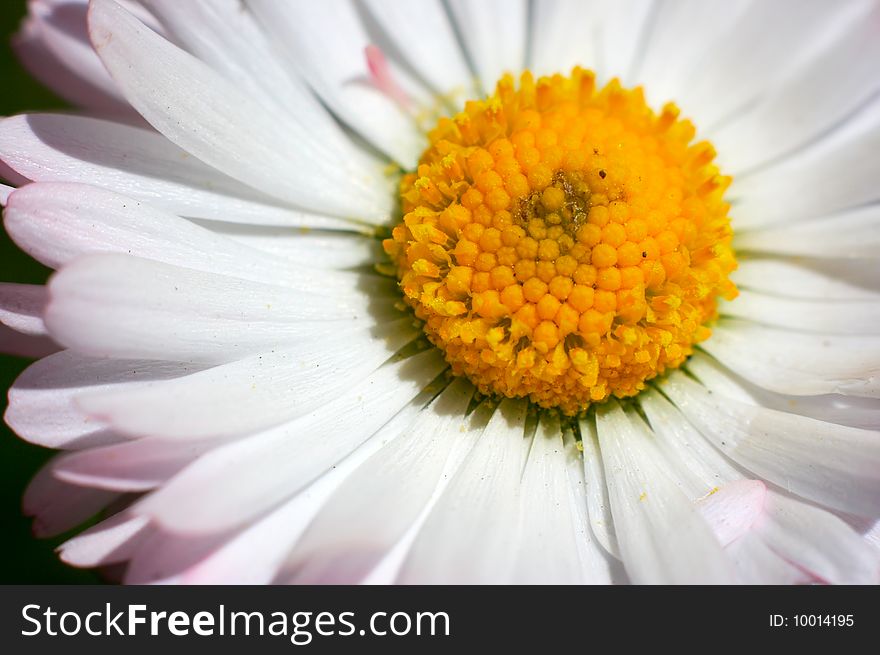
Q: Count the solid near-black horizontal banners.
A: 1